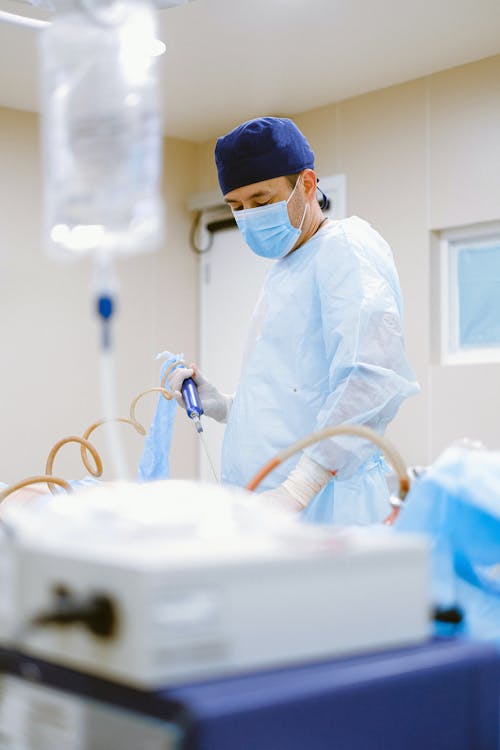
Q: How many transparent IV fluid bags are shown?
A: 1